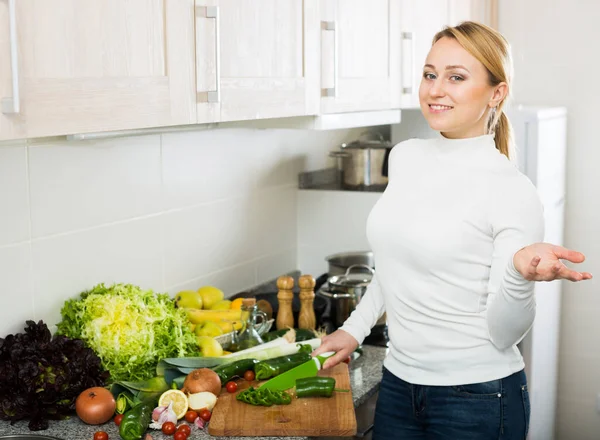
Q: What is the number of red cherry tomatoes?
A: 9